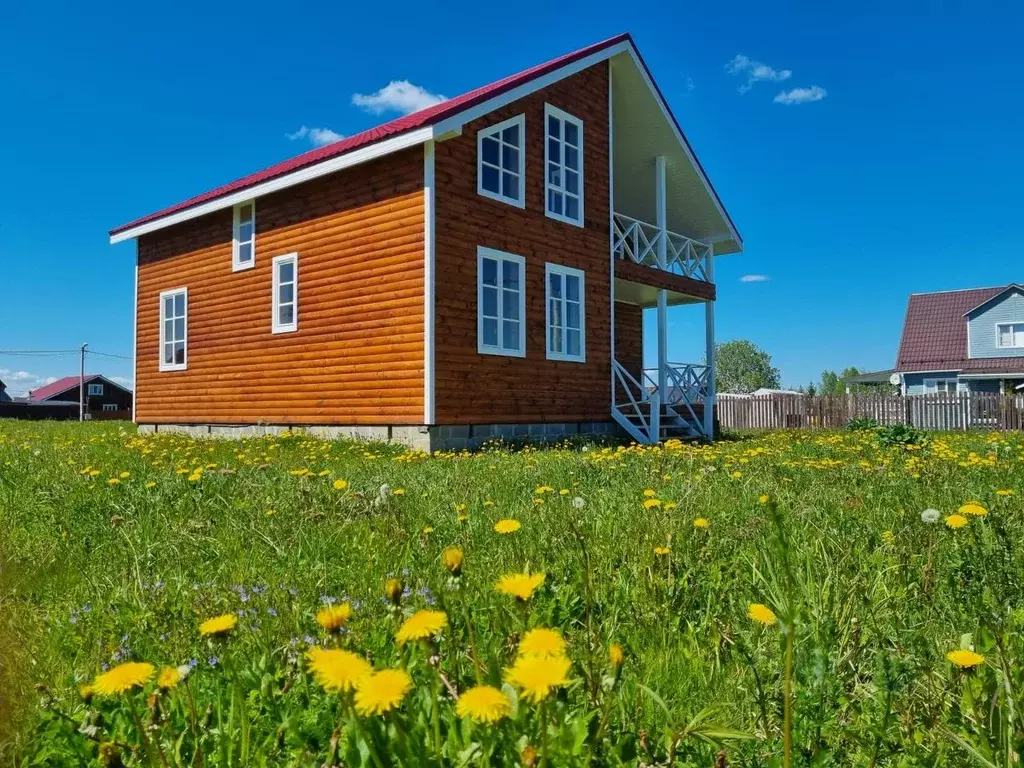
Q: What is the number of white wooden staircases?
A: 1